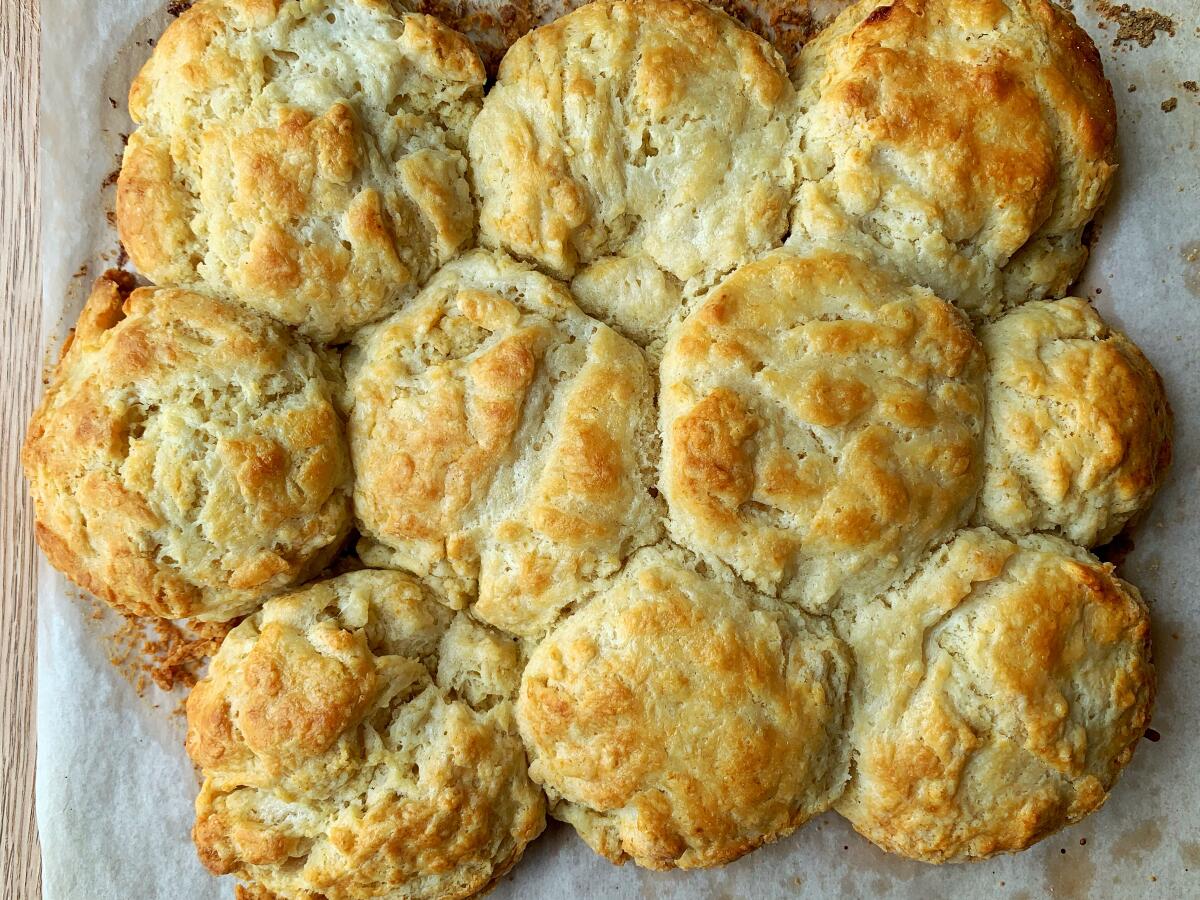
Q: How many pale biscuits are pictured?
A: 10